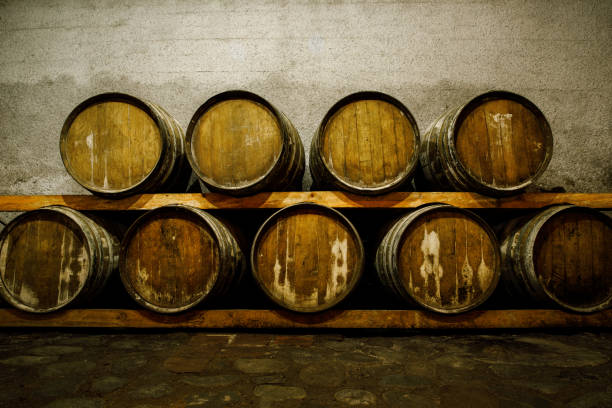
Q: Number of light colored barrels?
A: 3